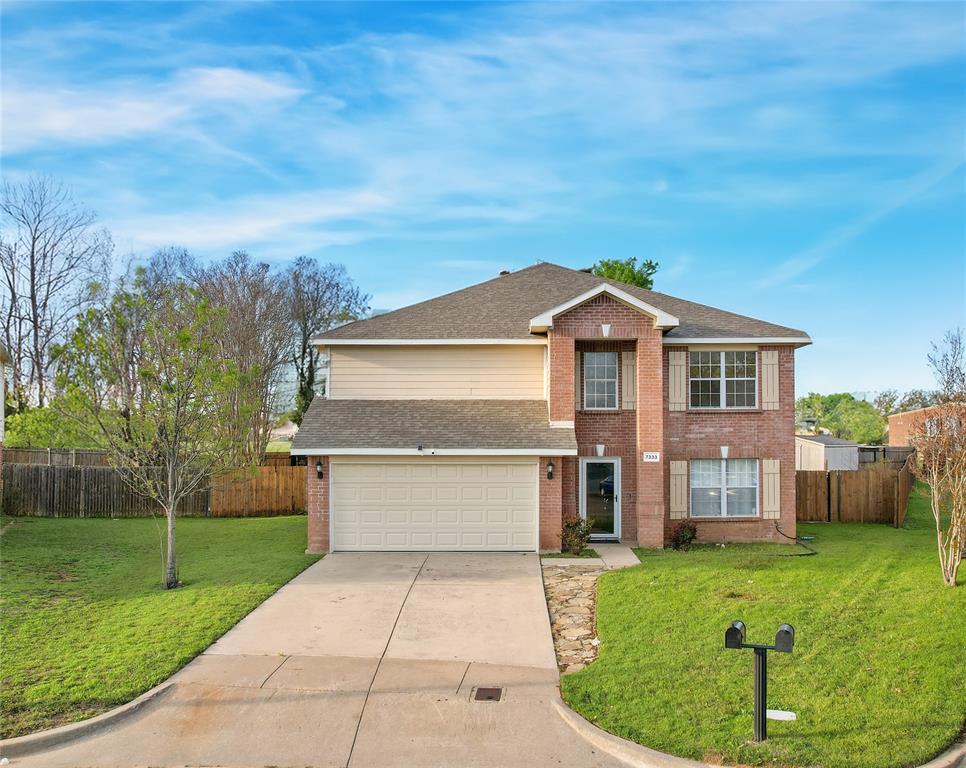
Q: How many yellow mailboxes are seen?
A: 0